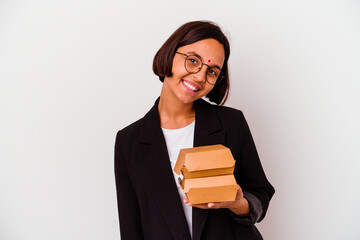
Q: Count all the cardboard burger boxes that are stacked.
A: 2